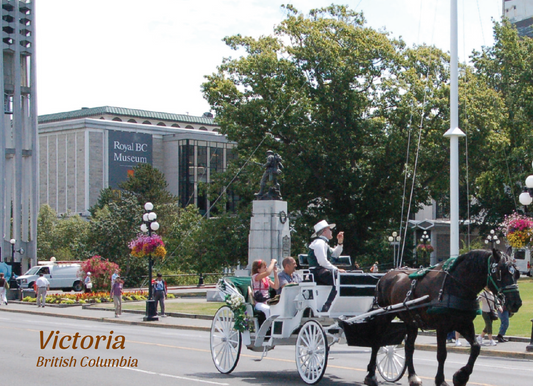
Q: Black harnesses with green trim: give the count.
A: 1